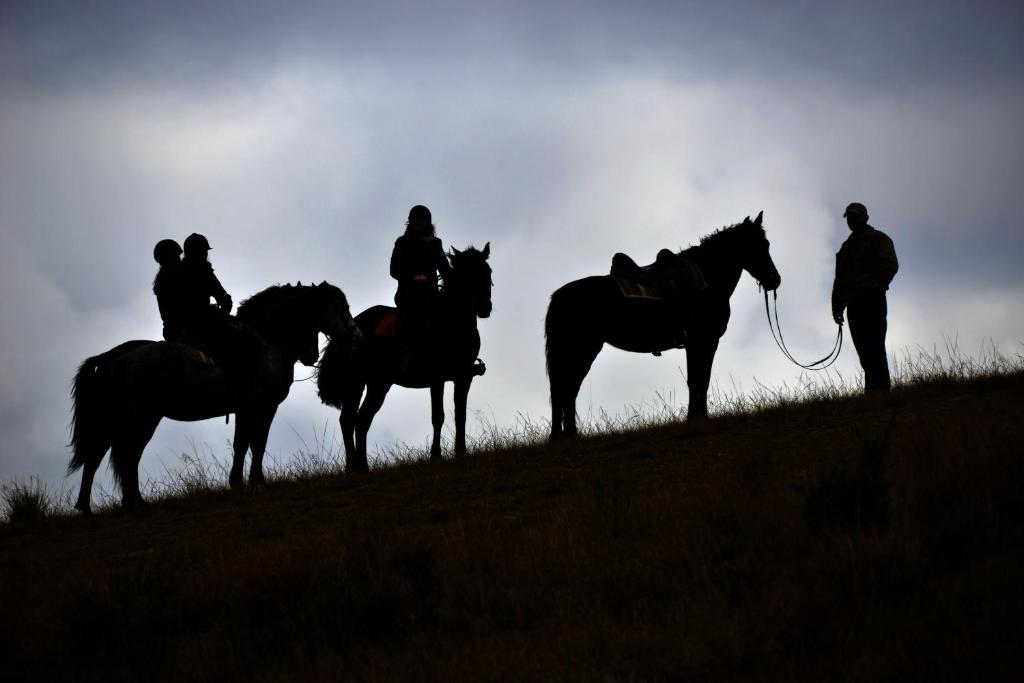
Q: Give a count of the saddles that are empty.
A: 1